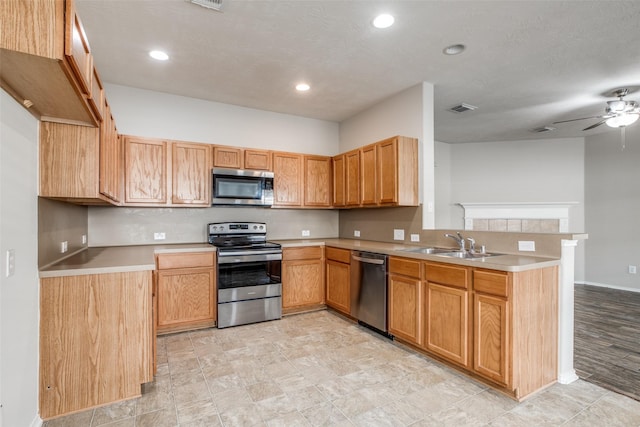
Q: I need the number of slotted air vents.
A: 3